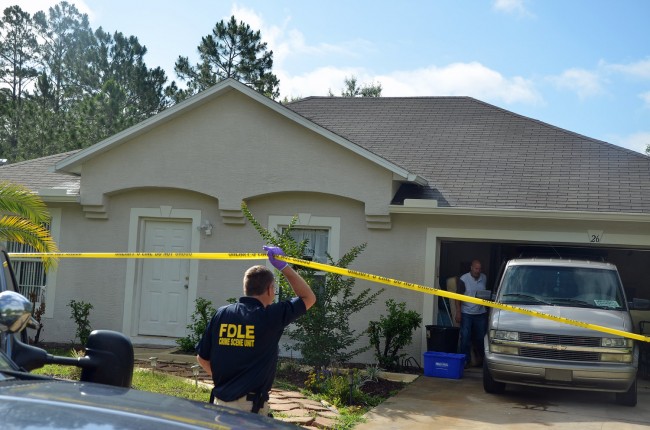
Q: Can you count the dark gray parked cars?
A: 1